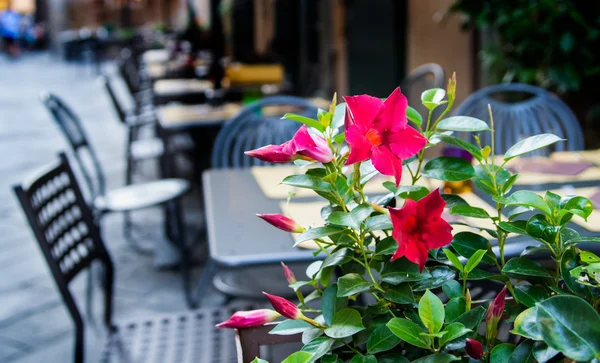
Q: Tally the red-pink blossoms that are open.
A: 2